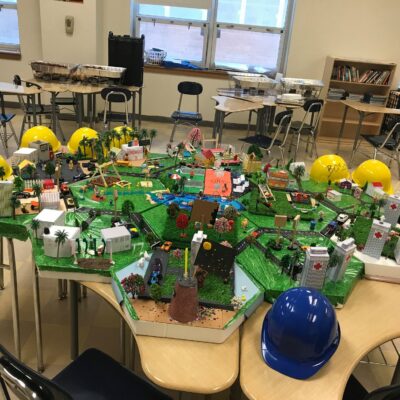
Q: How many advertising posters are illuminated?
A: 0